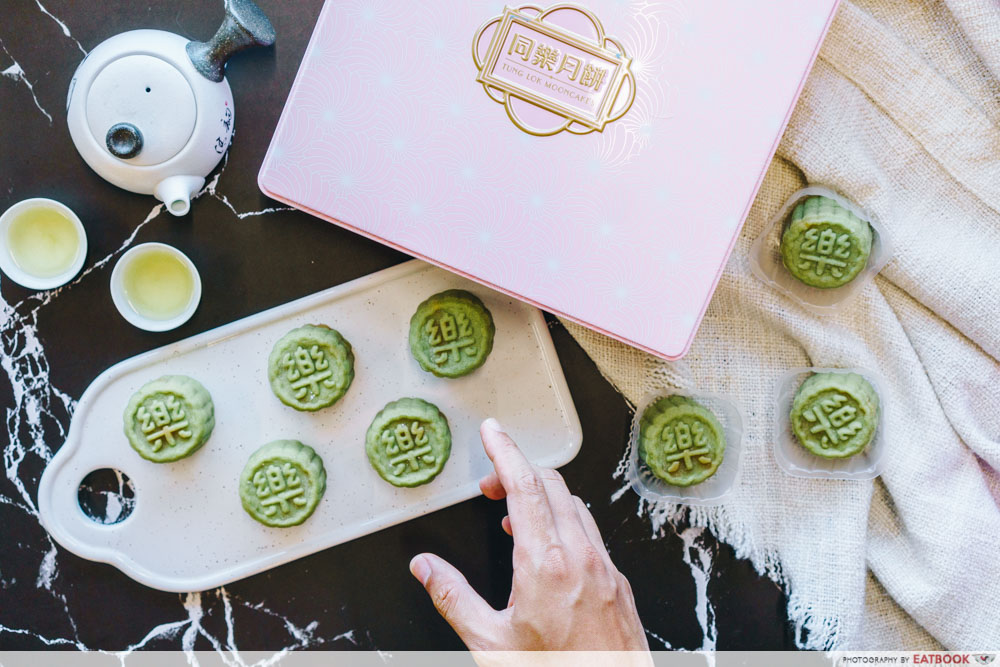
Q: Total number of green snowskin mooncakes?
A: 8